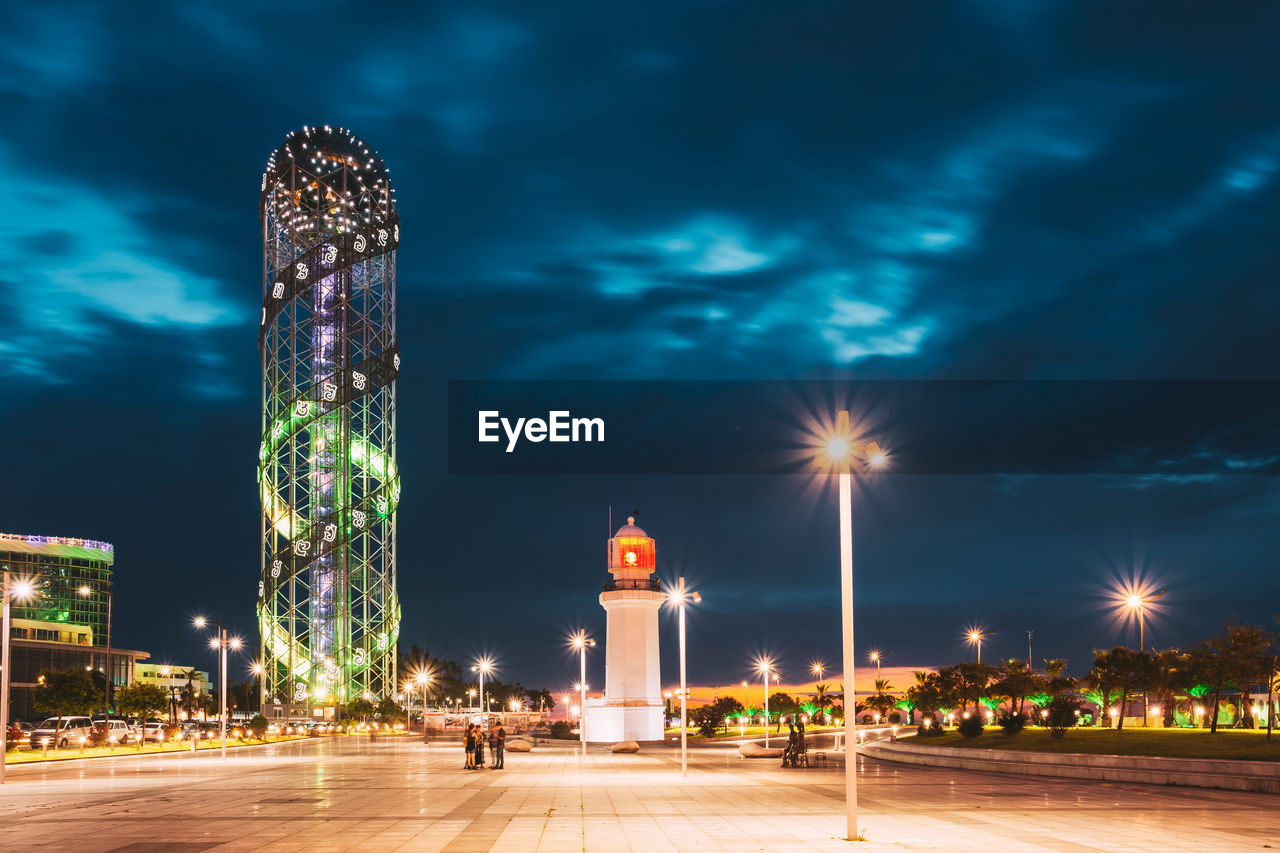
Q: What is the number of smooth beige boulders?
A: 3